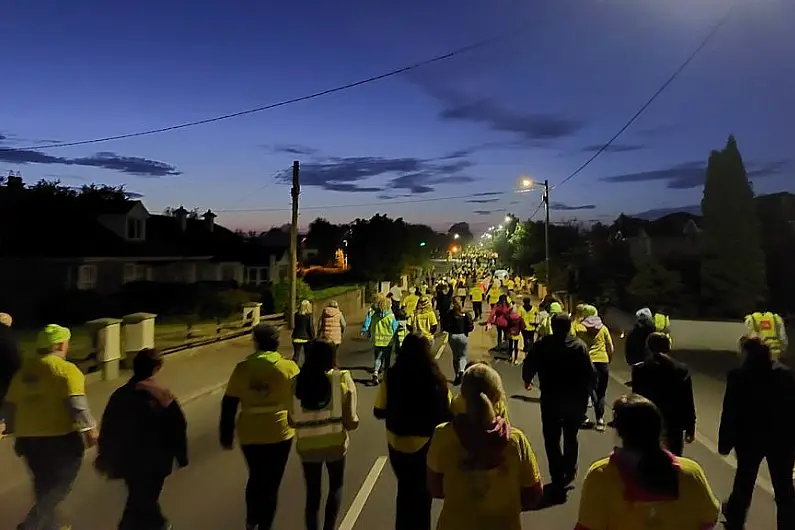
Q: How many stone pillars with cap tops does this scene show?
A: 3